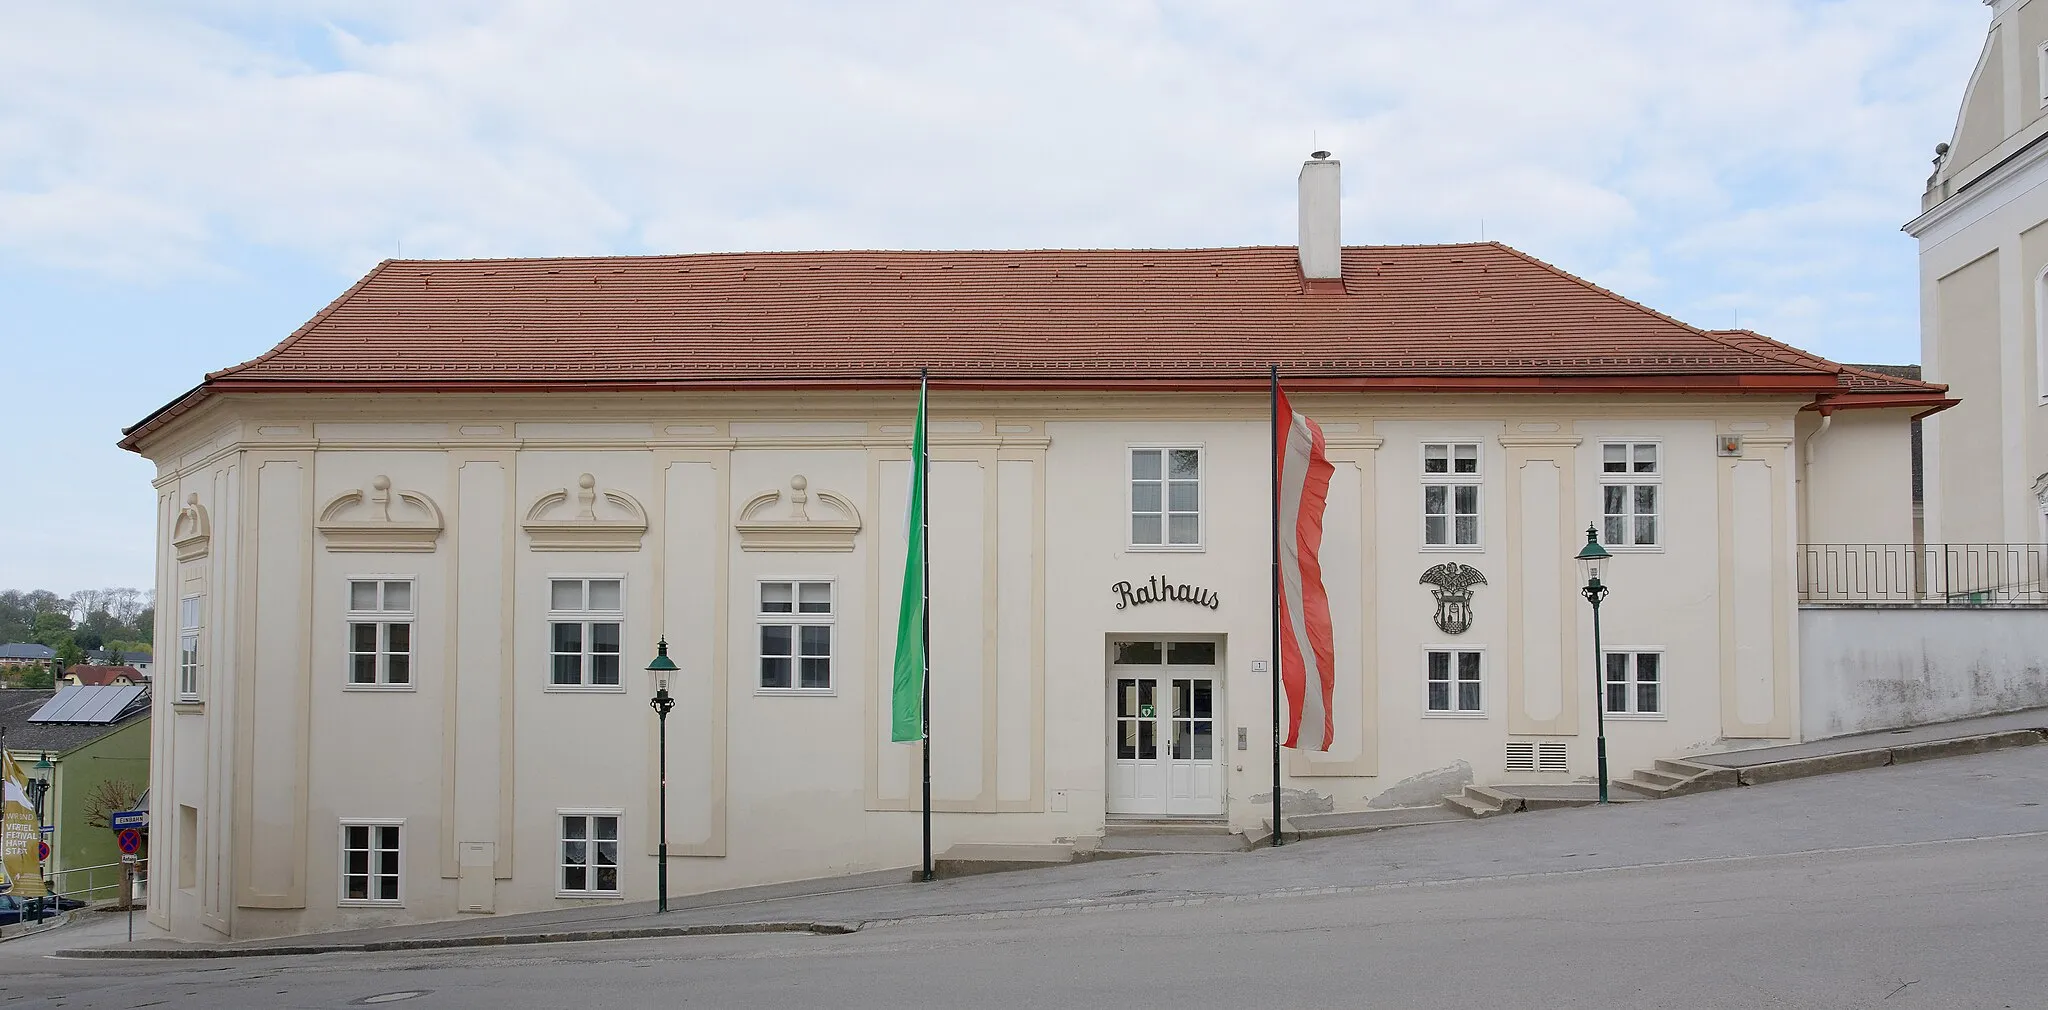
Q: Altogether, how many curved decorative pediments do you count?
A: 4